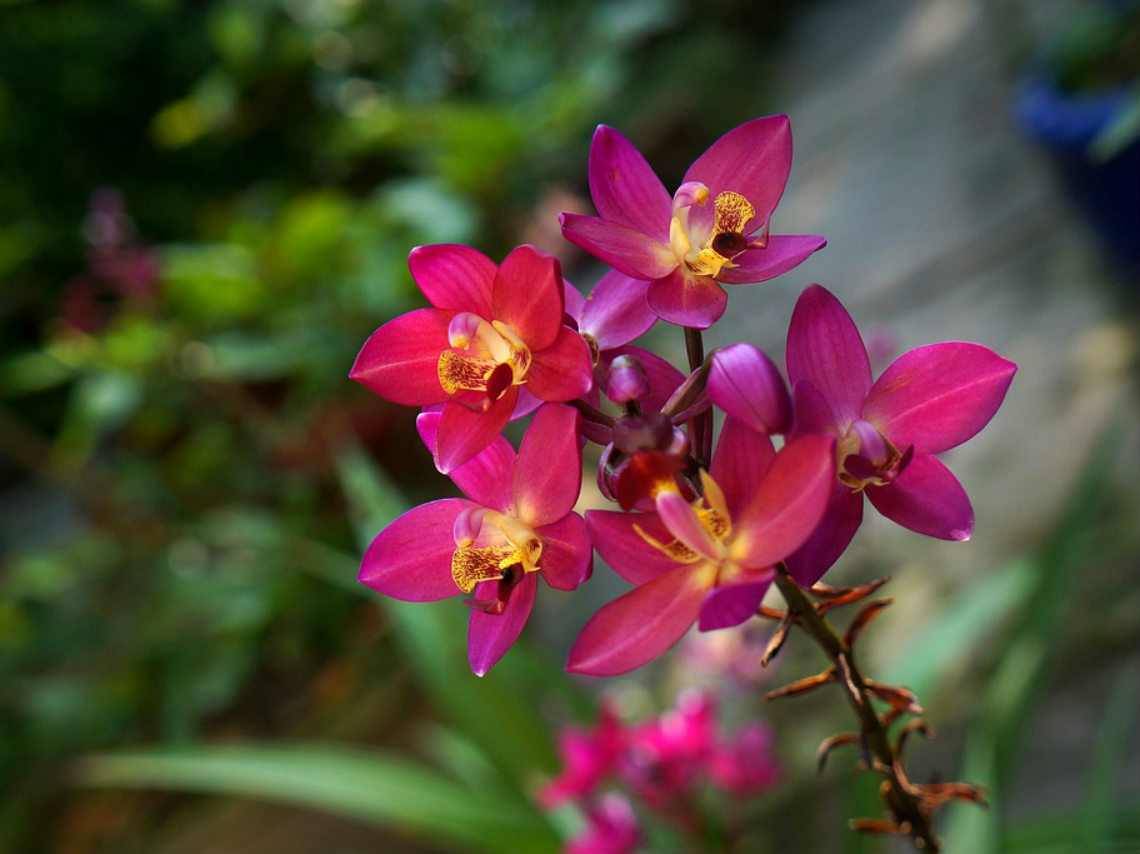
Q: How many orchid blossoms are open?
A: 6